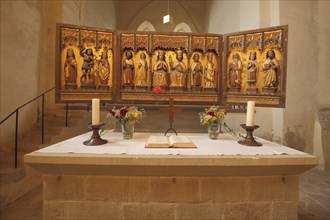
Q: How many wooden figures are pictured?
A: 12